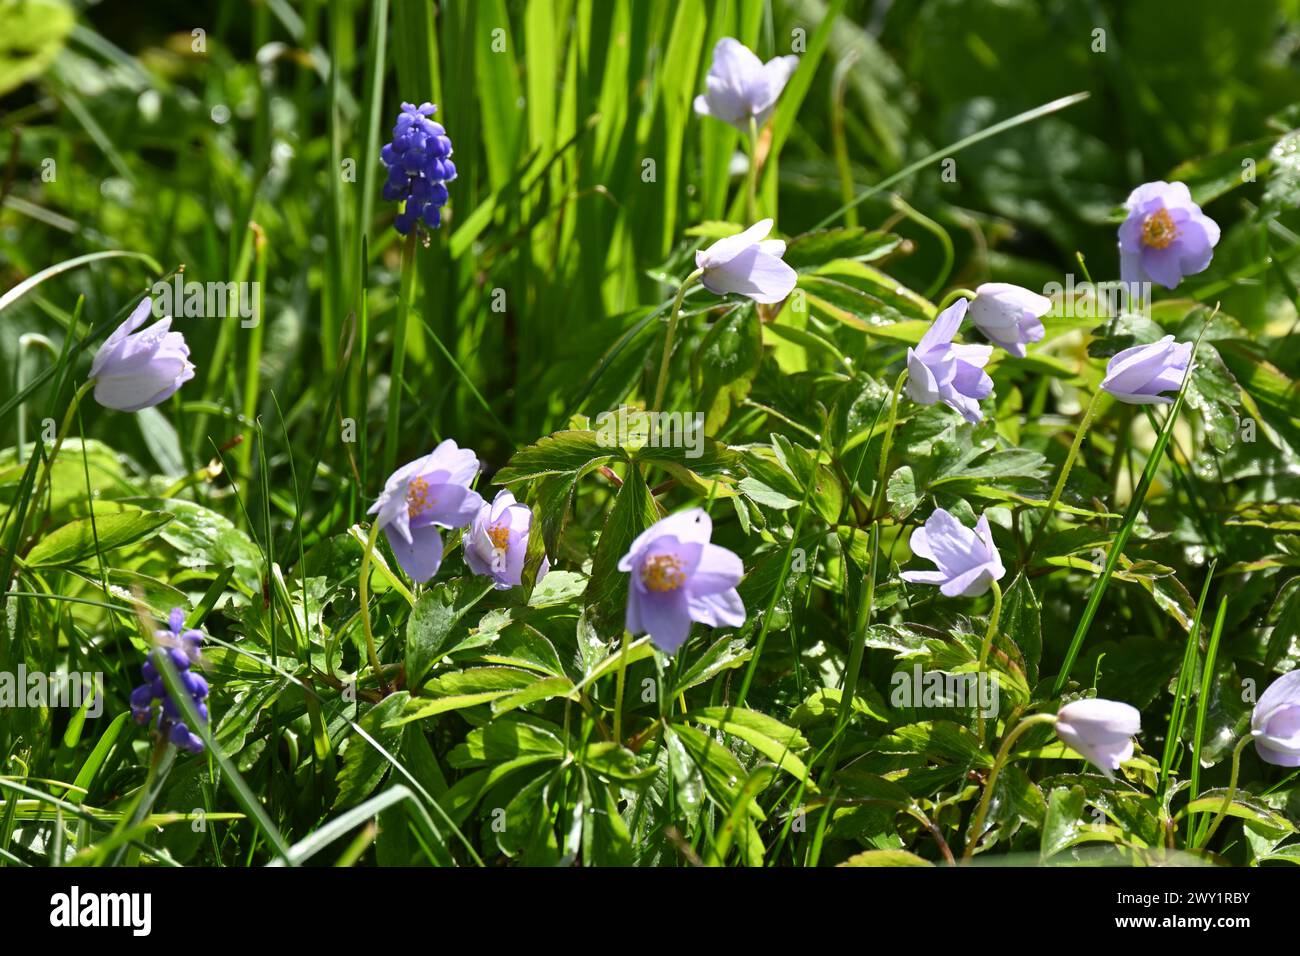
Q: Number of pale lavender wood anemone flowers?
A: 13